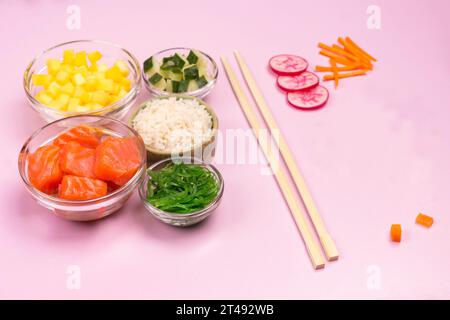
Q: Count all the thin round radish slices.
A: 3